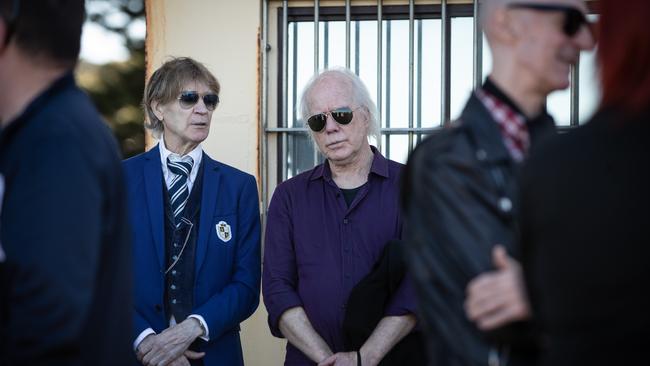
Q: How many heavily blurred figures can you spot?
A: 3